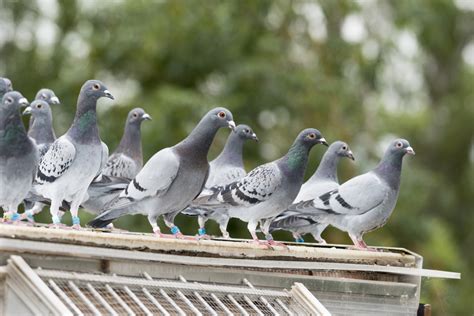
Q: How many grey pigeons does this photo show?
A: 11